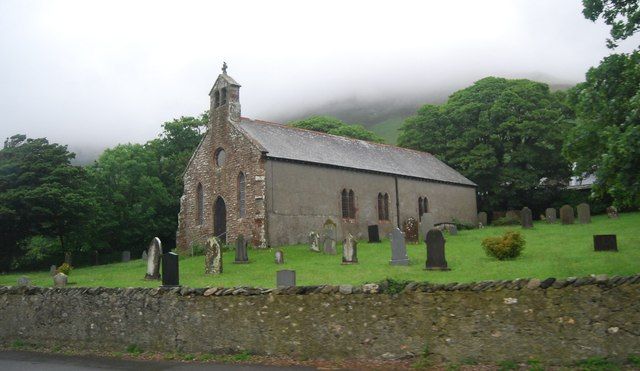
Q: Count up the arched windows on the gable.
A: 2